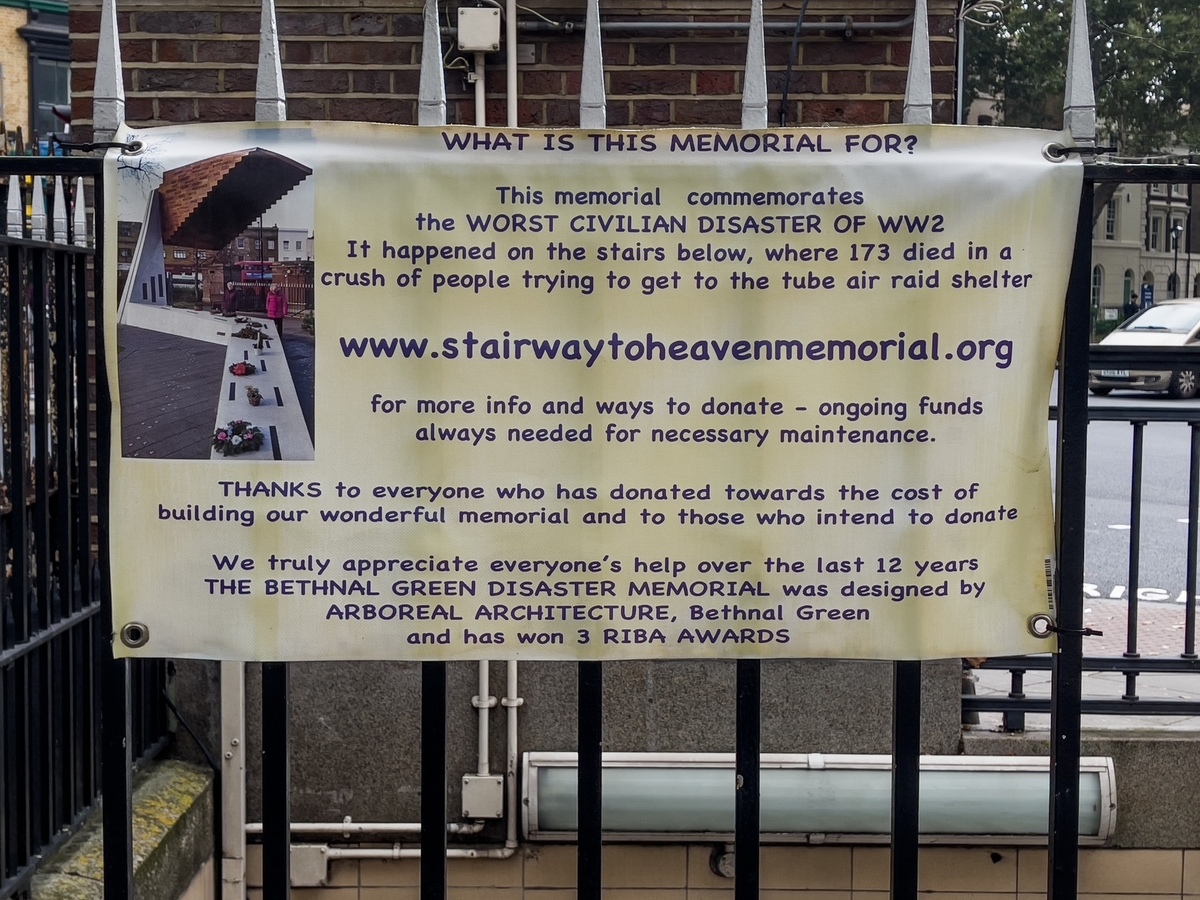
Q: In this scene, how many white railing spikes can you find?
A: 11